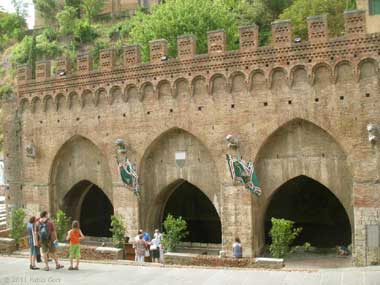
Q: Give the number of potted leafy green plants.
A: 5